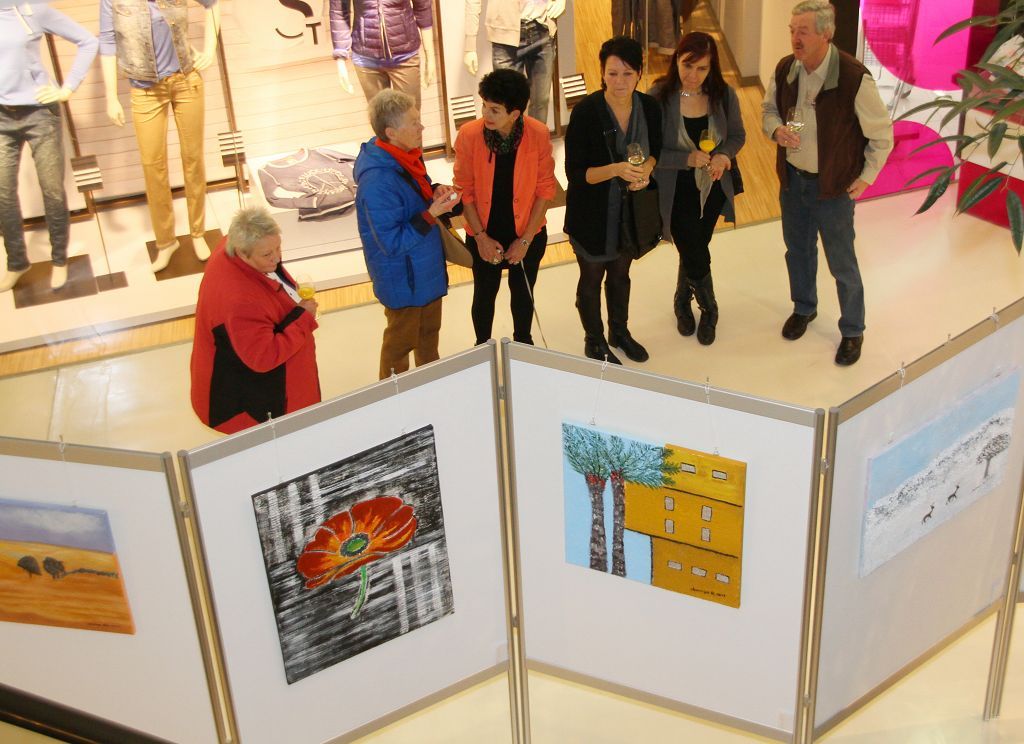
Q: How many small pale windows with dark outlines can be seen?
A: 9